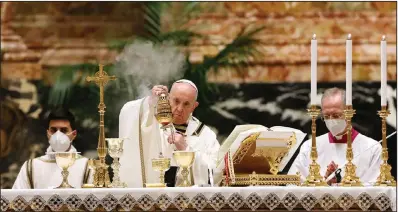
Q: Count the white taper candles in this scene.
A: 3